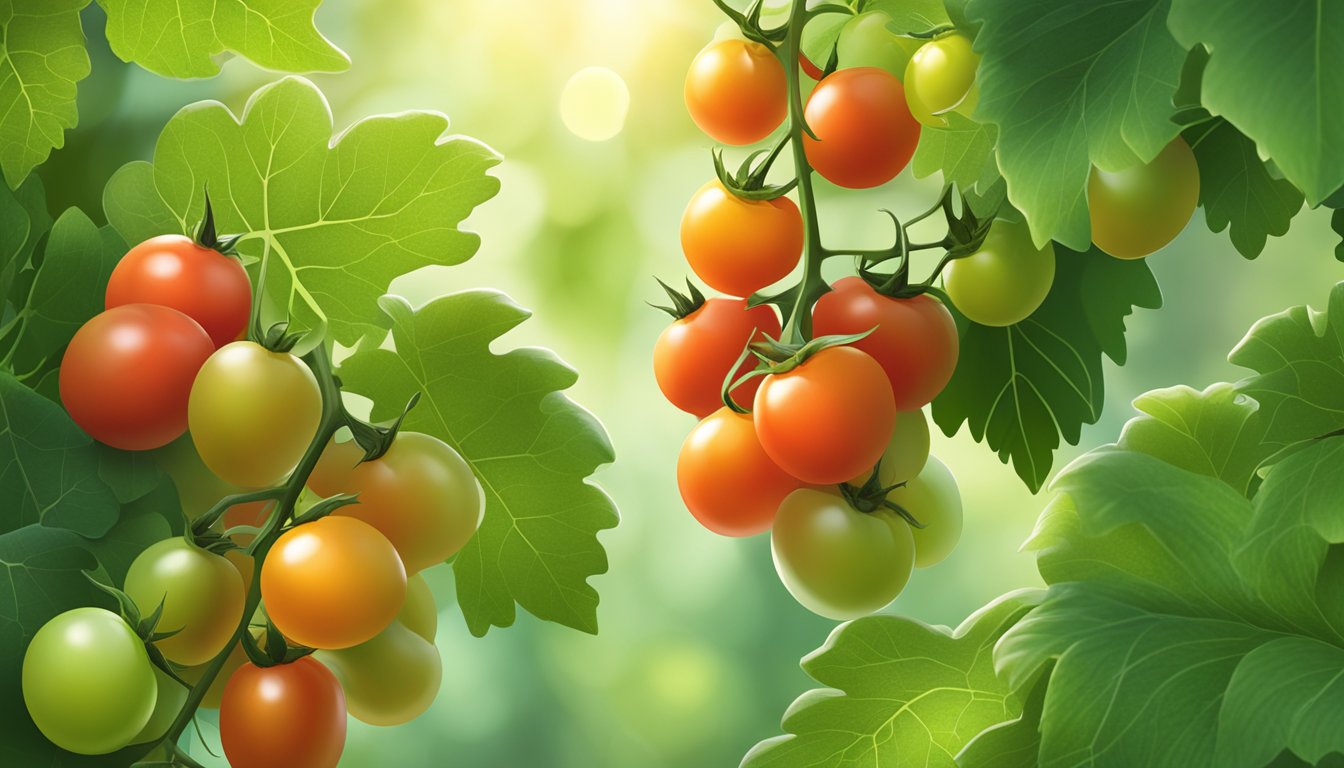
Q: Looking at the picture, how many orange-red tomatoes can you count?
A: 11